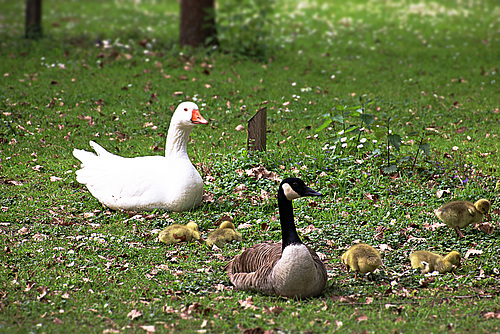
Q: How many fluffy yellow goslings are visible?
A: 5